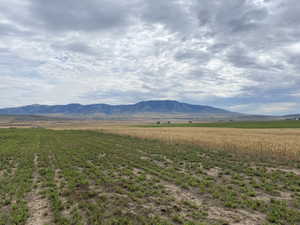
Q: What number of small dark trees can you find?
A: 3